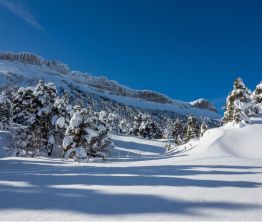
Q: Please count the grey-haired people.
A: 0